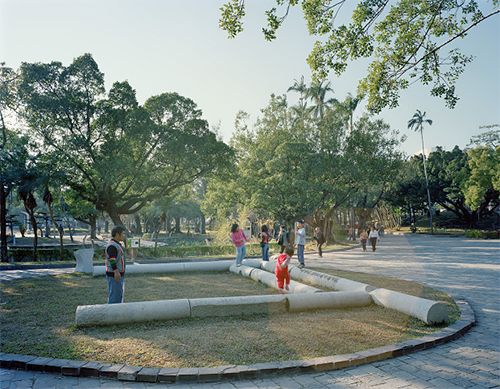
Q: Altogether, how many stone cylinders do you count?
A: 11